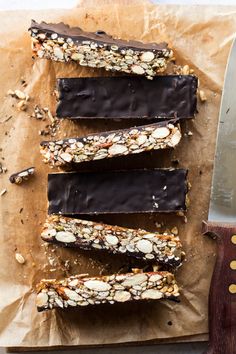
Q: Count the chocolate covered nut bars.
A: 6